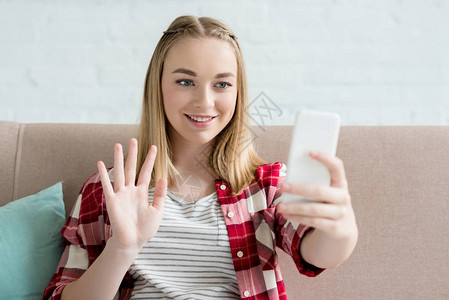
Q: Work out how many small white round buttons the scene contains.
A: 4